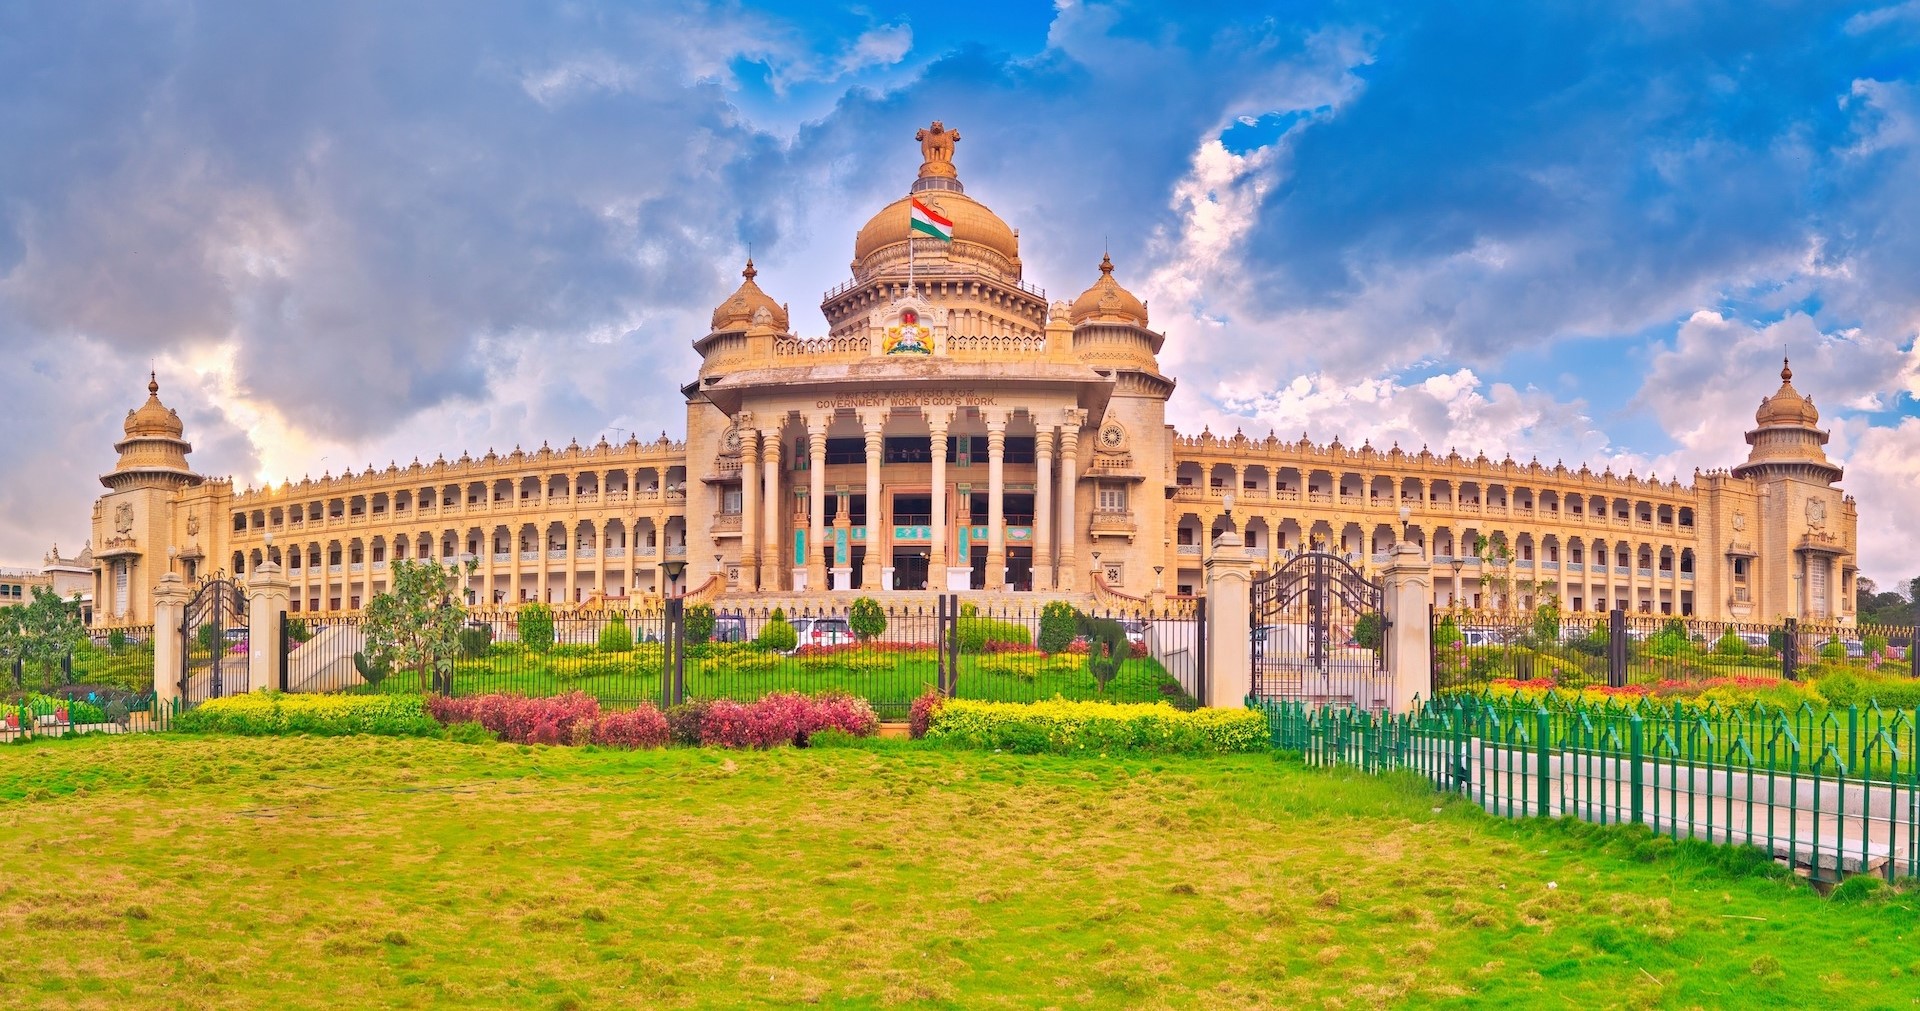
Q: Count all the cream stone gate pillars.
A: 4